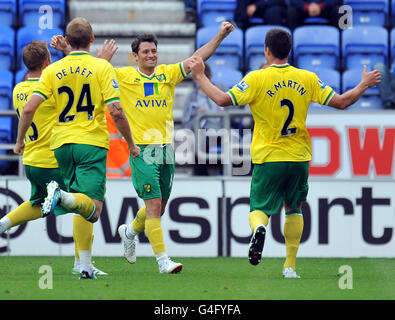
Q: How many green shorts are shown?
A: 4